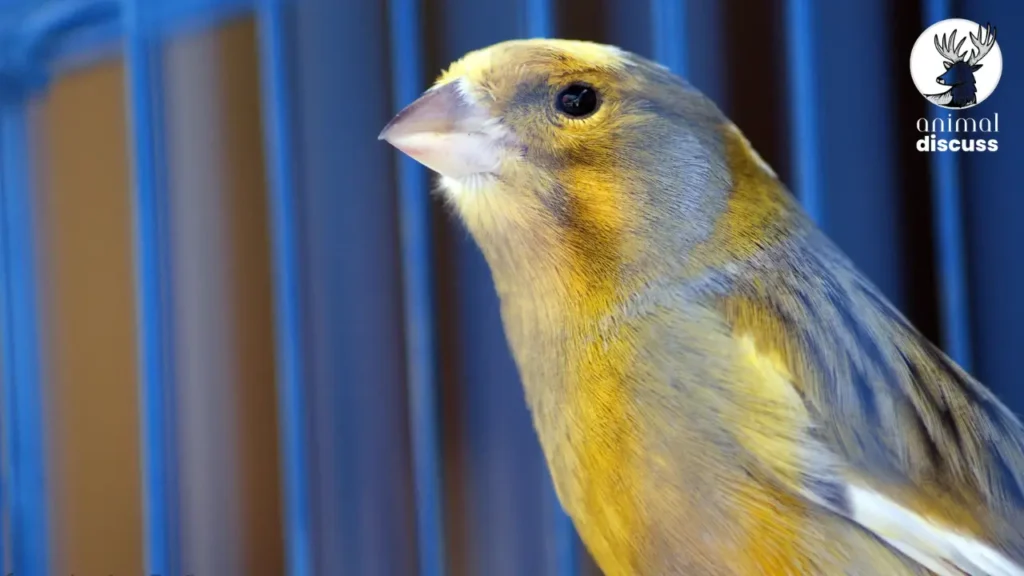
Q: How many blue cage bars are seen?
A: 8